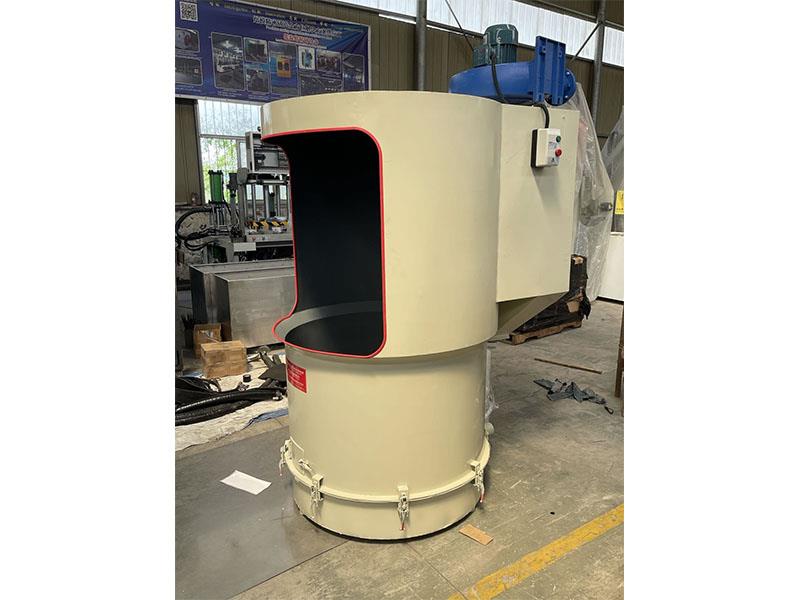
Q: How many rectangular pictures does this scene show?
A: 10